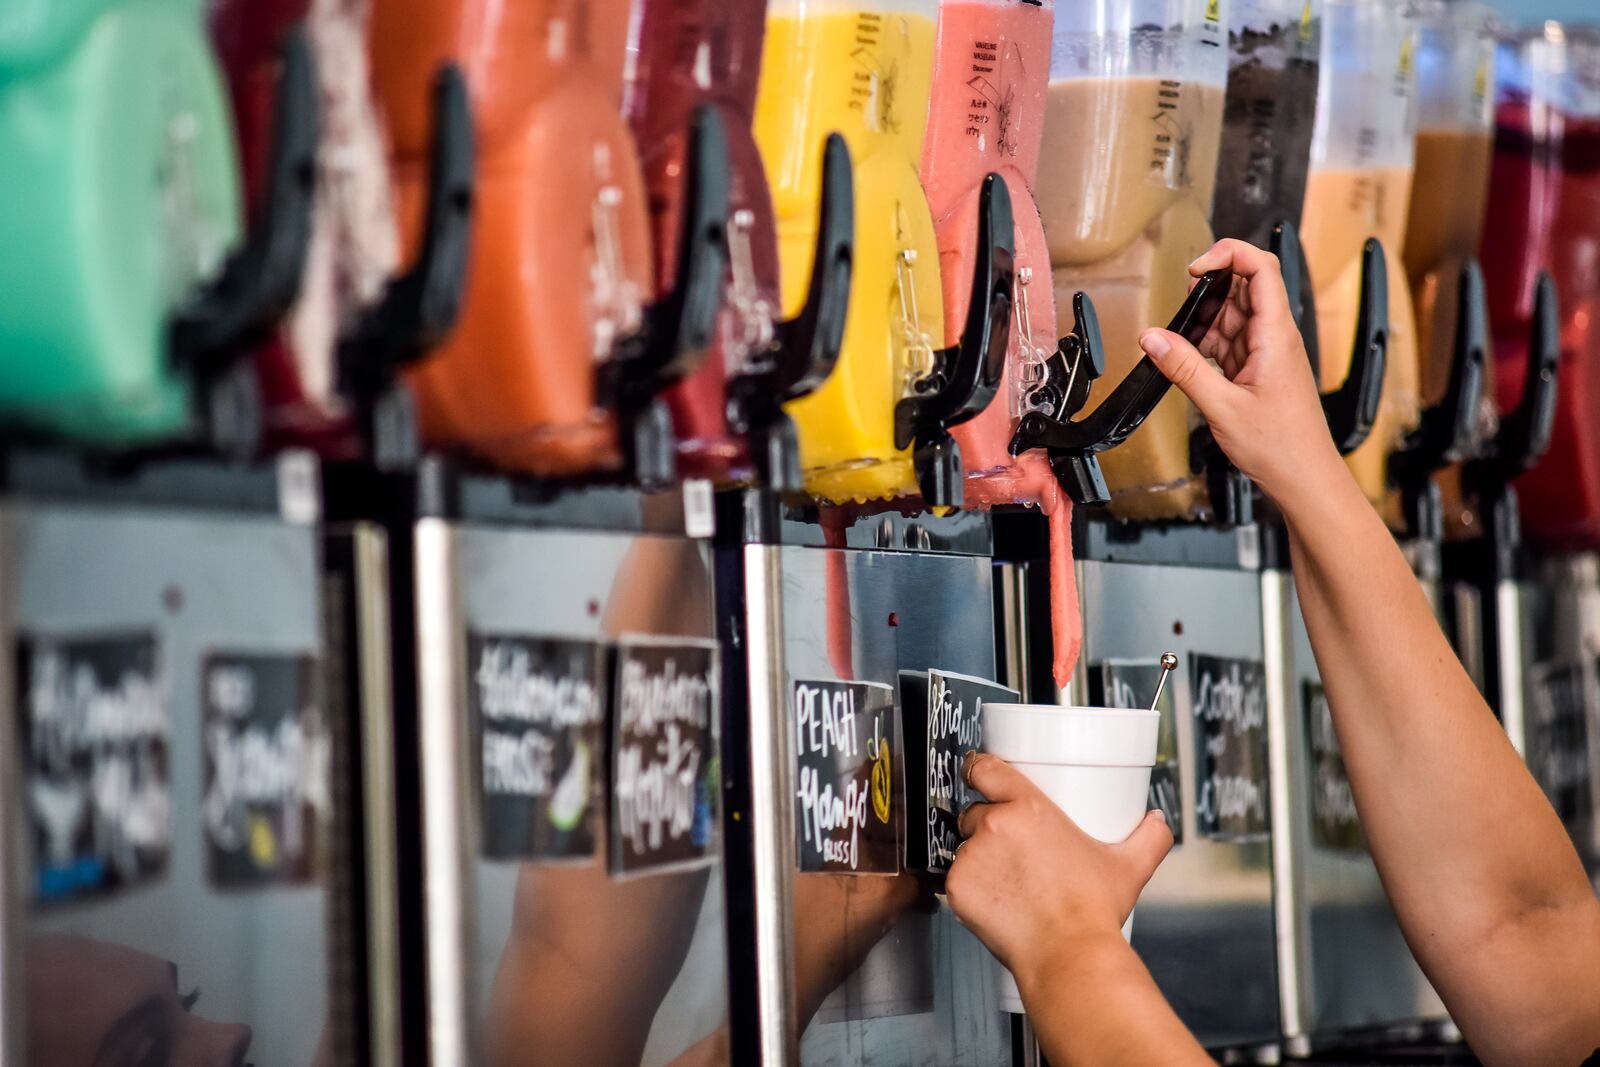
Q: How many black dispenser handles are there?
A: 10